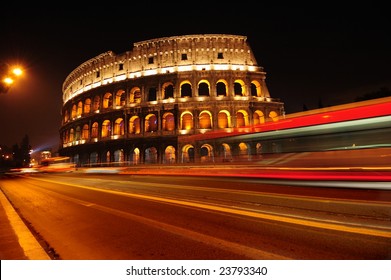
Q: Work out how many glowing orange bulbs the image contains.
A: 2